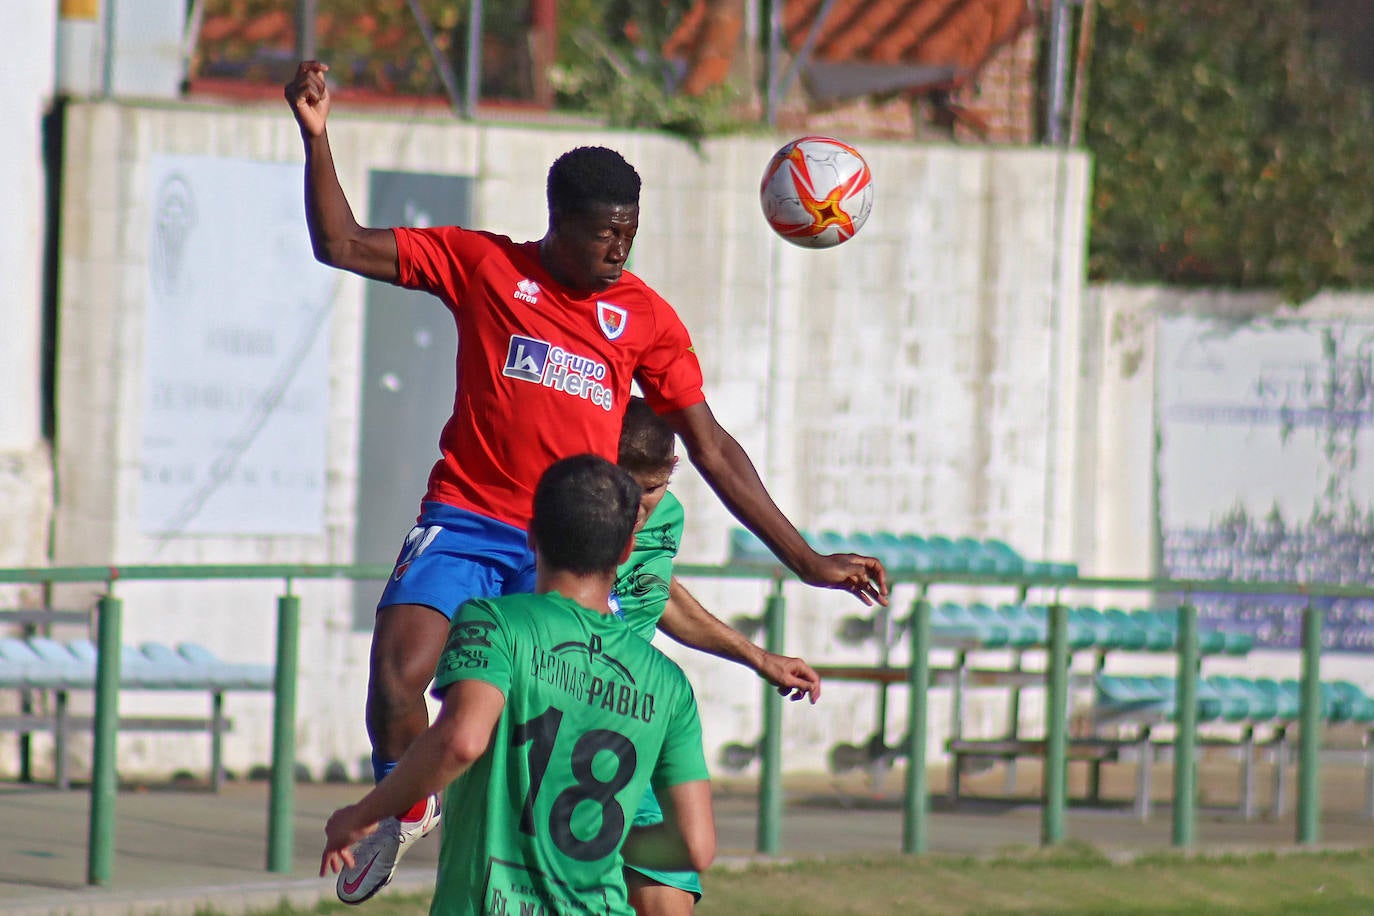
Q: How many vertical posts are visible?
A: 7